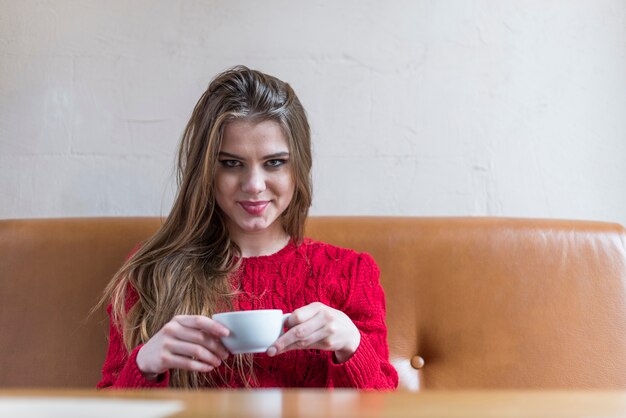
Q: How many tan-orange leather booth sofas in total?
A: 1